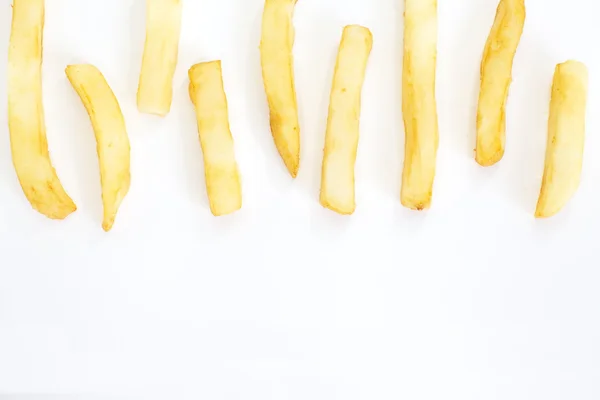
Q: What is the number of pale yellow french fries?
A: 9